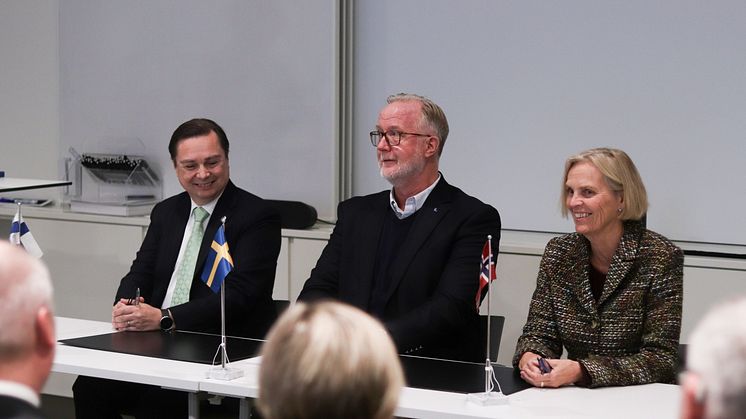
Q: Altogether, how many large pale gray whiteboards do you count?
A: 2